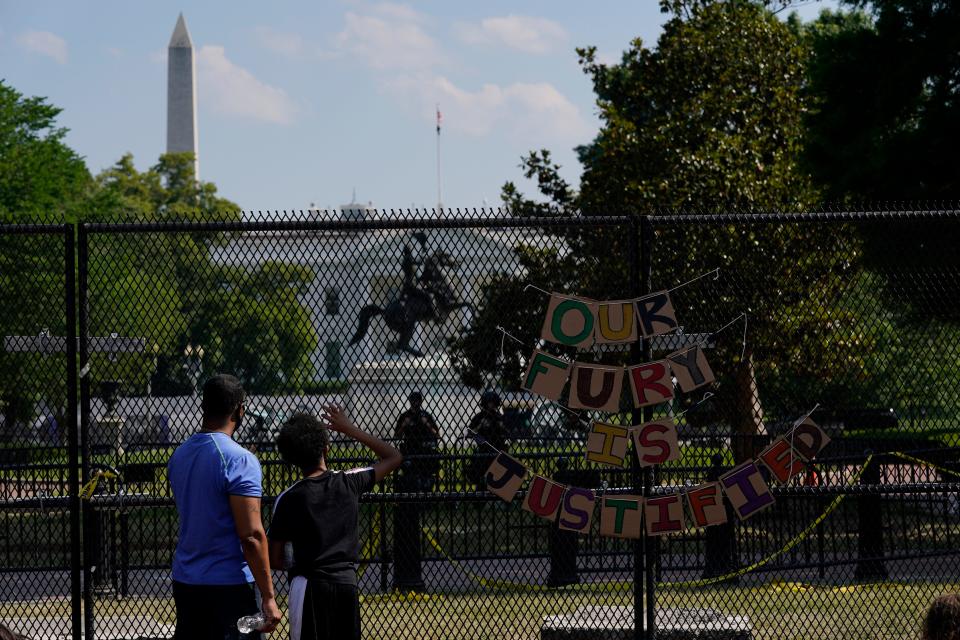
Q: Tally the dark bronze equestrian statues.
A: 1